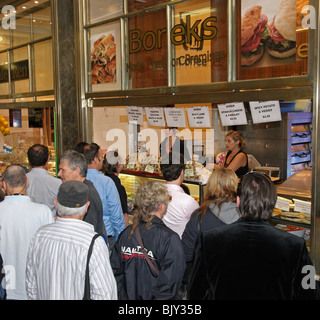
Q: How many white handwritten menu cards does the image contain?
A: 6